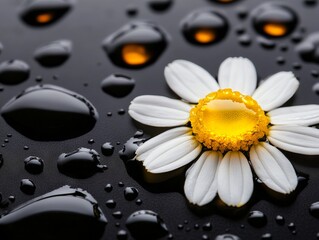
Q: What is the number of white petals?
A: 11